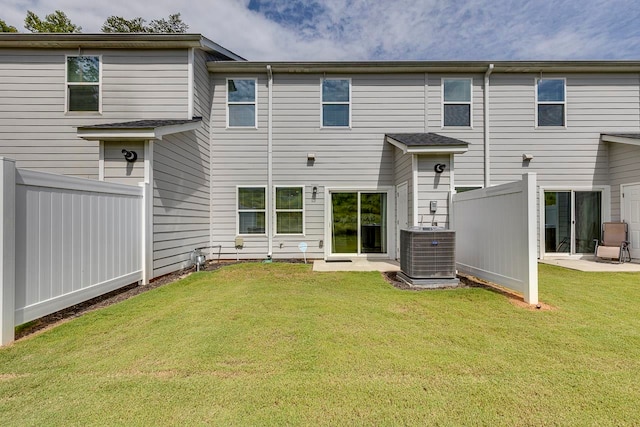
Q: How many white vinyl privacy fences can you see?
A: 2